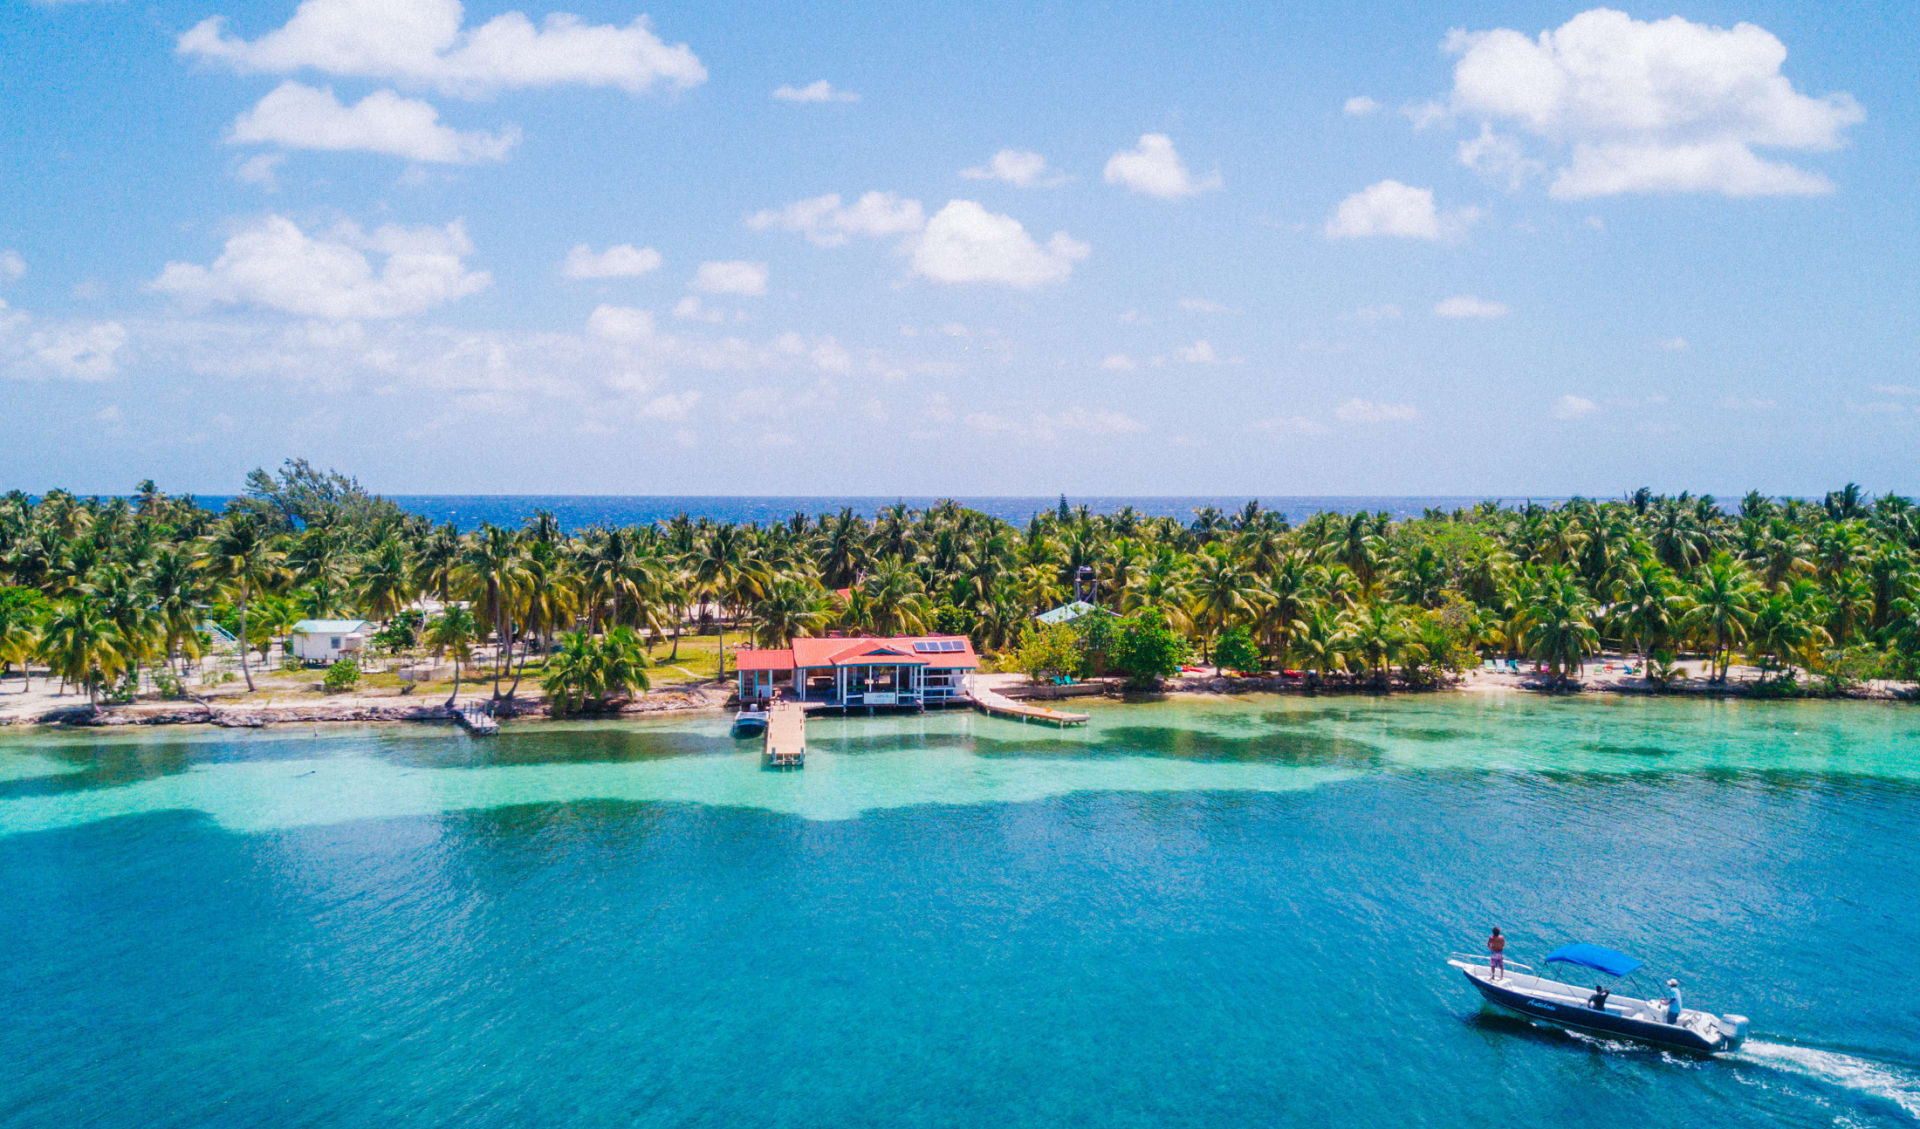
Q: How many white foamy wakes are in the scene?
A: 1